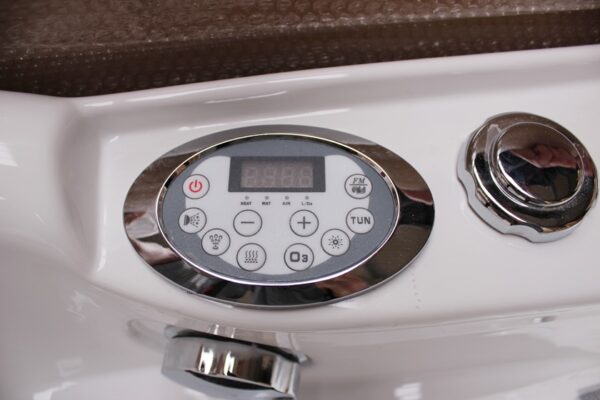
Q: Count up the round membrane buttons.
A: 10